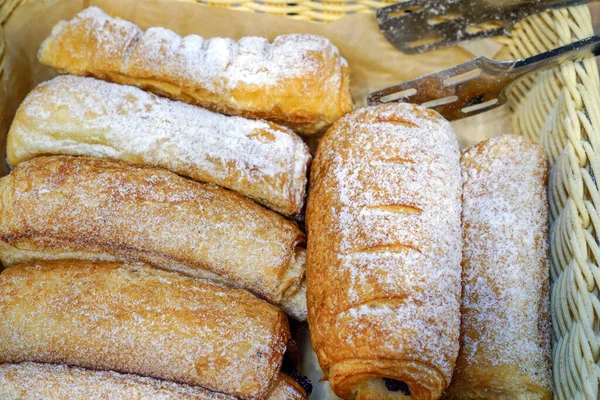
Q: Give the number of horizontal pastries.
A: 5